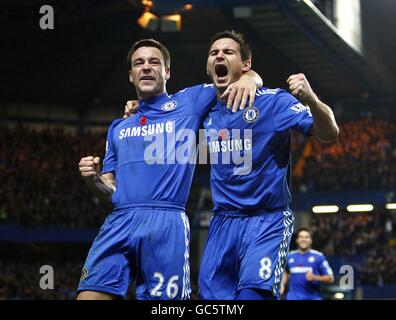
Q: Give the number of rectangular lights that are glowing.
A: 3